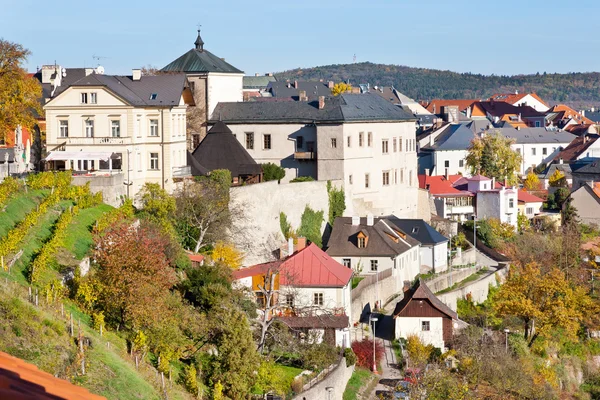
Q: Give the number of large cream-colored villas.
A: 1